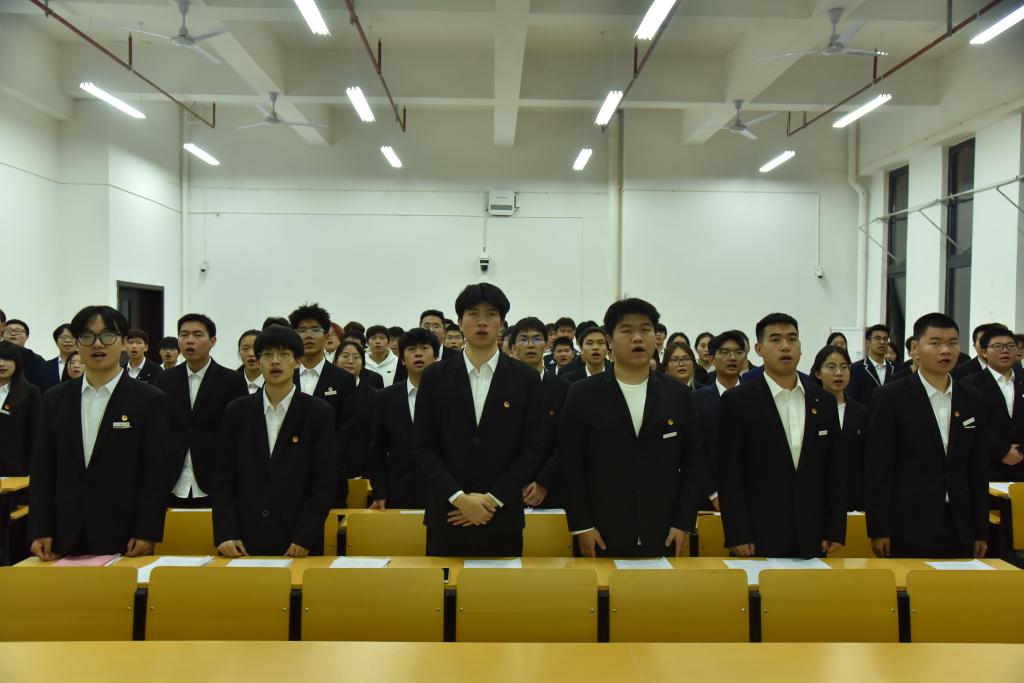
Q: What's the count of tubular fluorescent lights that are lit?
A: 11